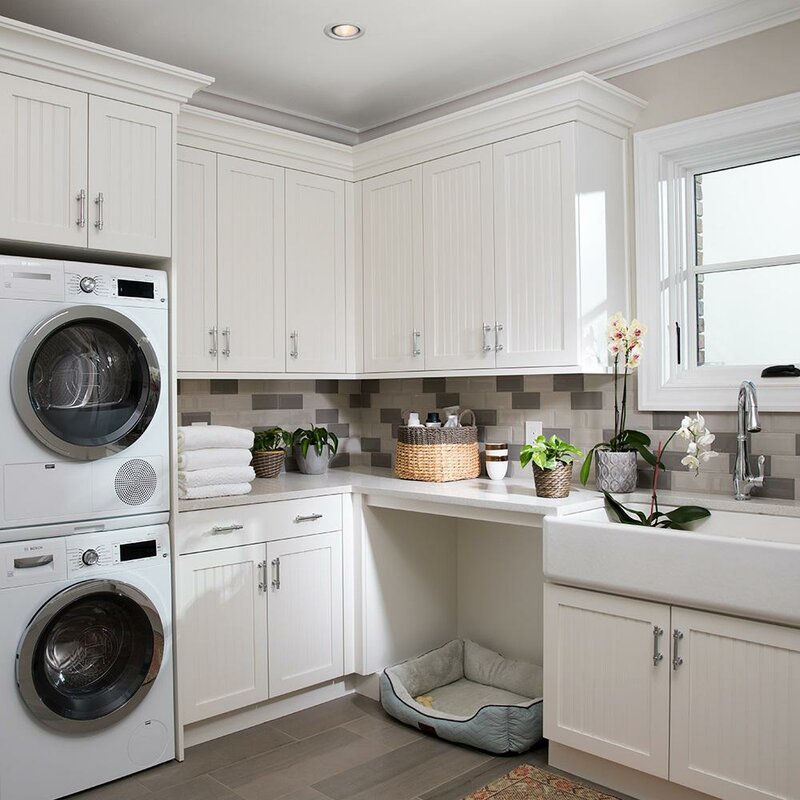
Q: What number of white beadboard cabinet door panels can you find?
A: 12